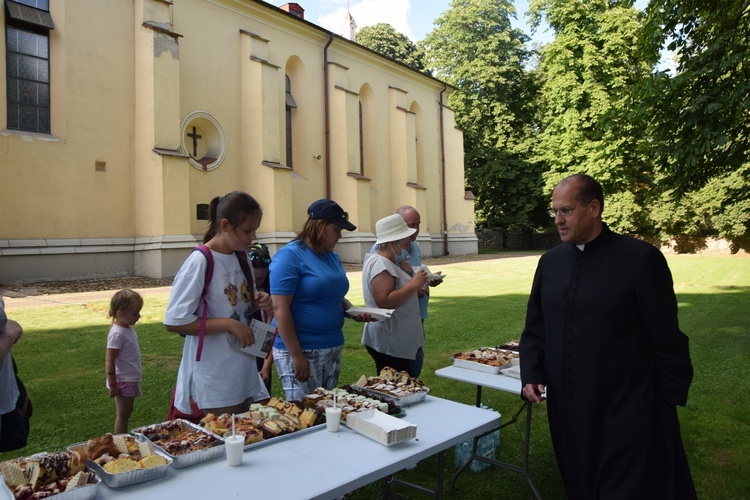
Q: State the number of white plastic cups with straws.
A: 2